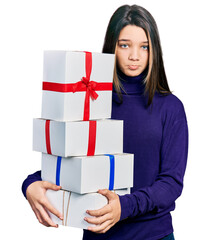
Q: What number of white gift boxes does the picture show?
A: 4